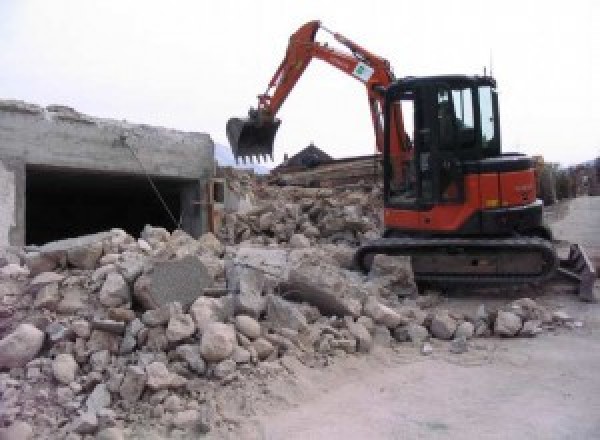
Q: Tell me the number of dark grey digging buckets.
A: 1